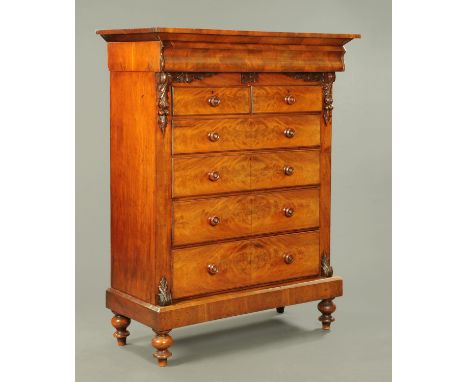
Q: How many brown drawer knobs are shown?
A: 10